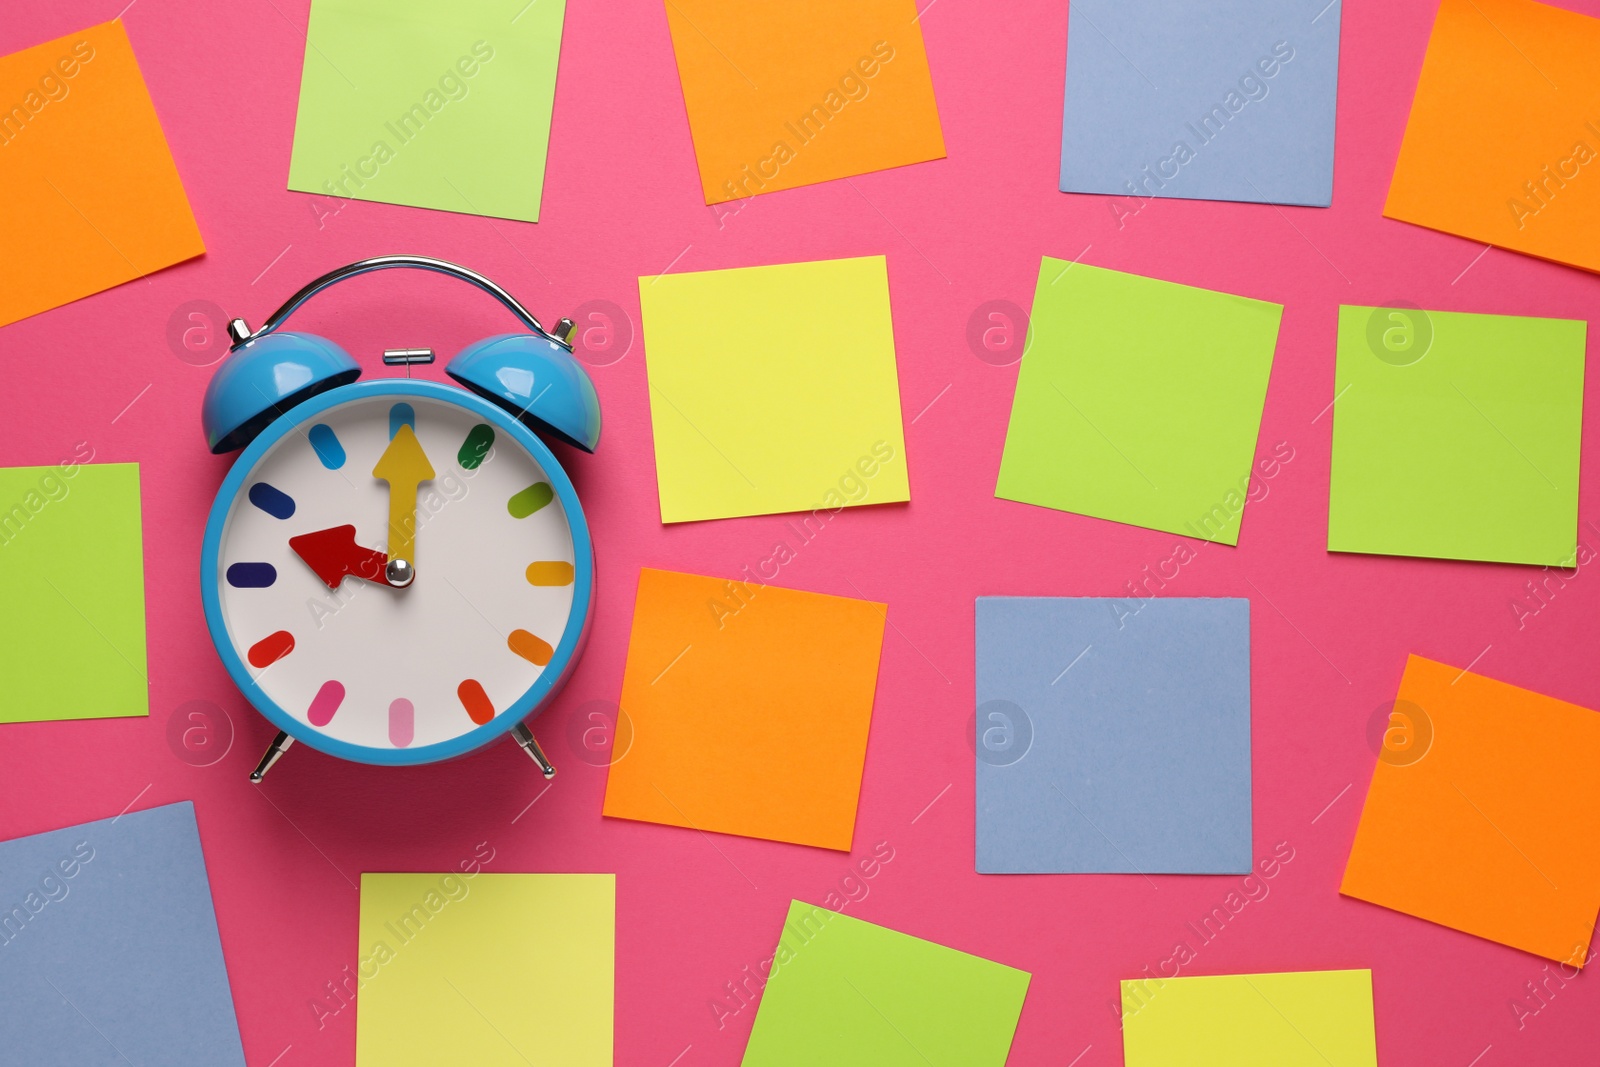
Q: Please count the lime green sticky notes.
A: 5